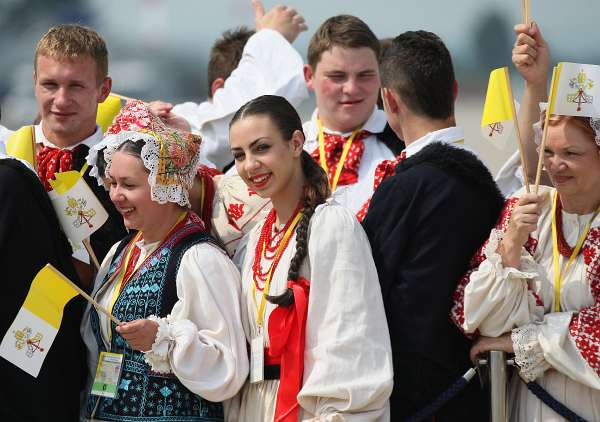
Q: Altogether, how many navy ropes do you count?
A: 2